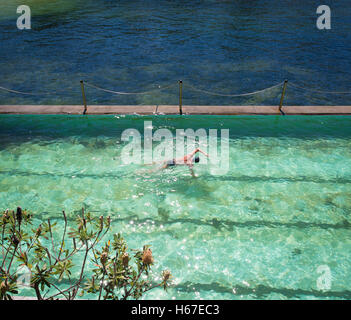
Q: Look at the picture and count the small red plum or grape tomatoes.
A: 0